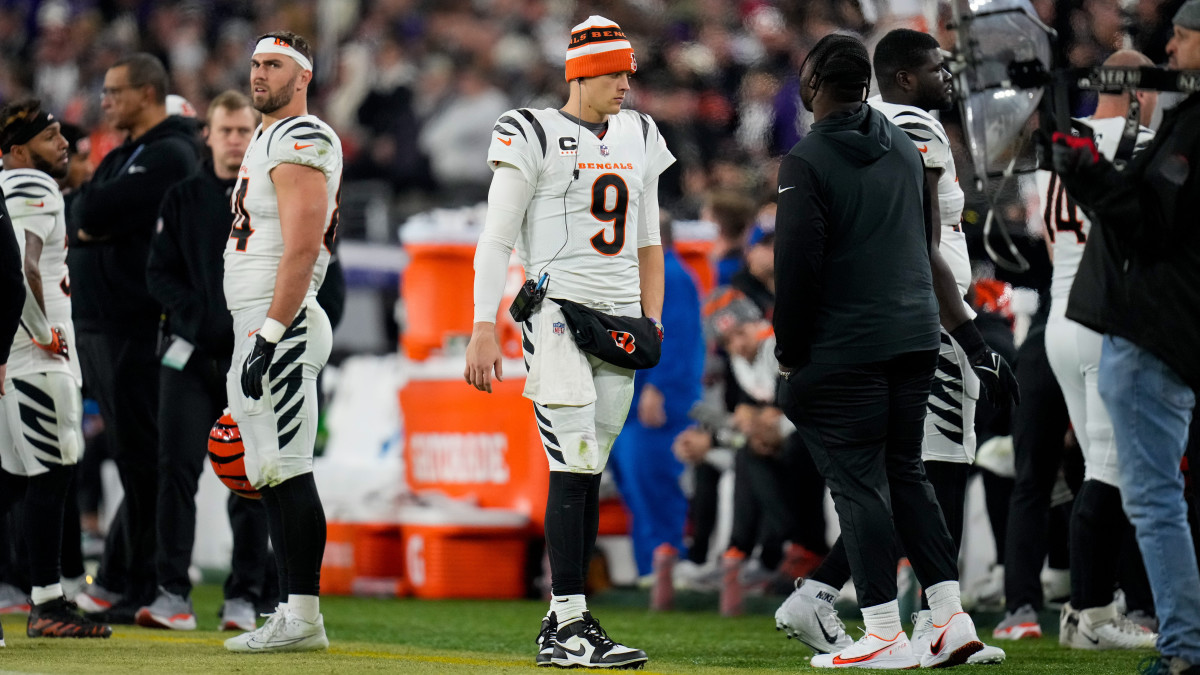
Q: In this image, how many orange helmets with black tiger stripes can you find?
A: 1